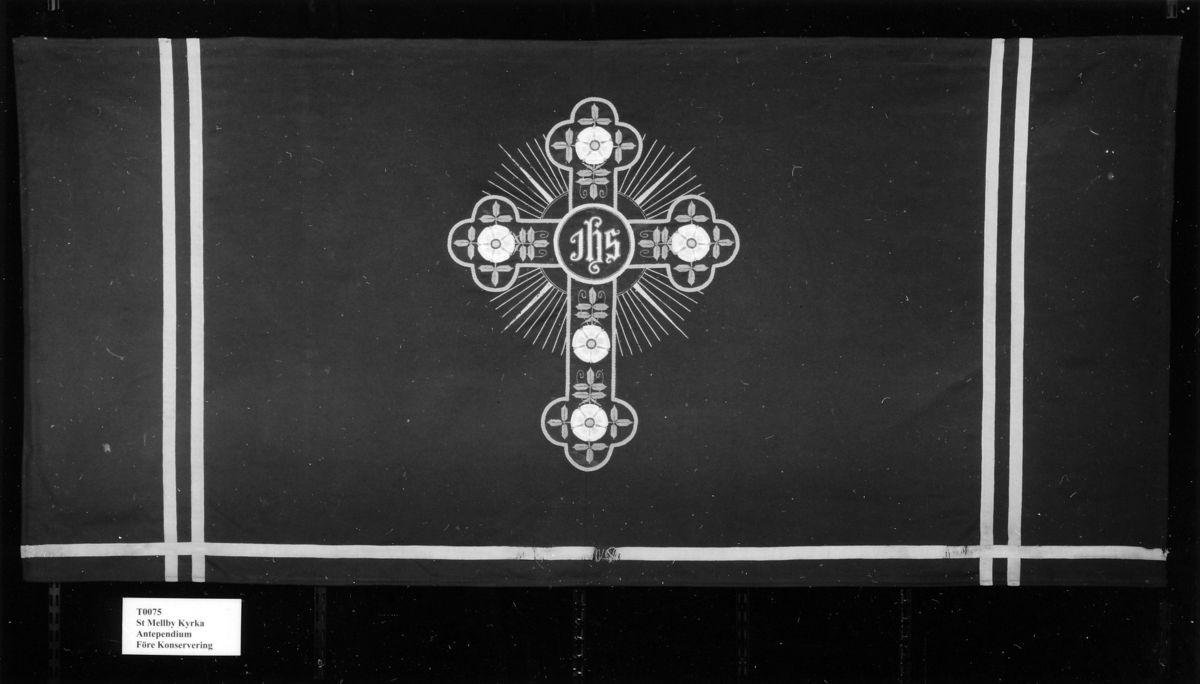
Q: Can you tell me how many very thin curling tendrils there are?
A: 10